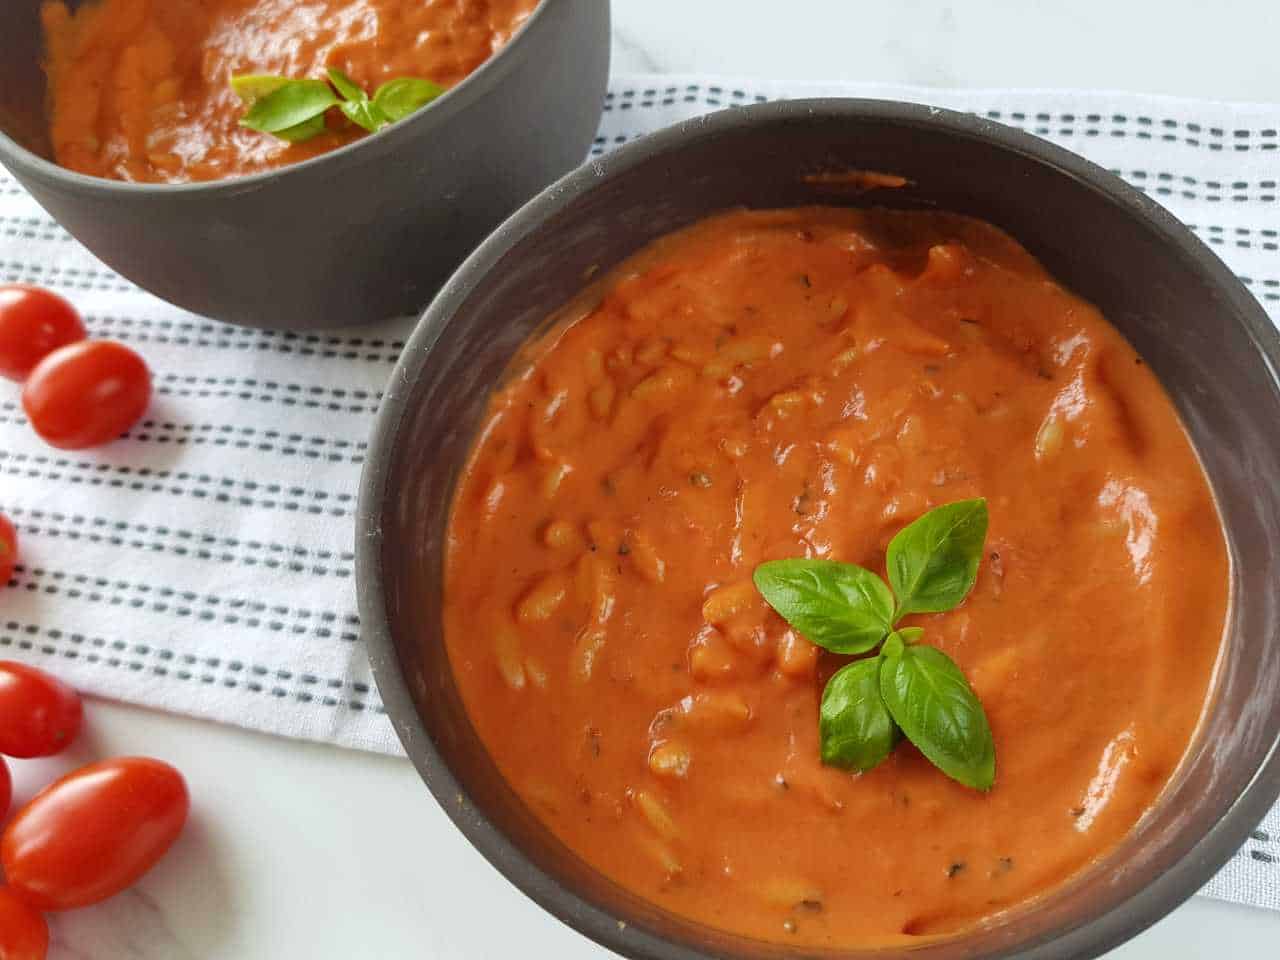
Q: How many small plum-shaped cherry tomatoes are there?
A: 7